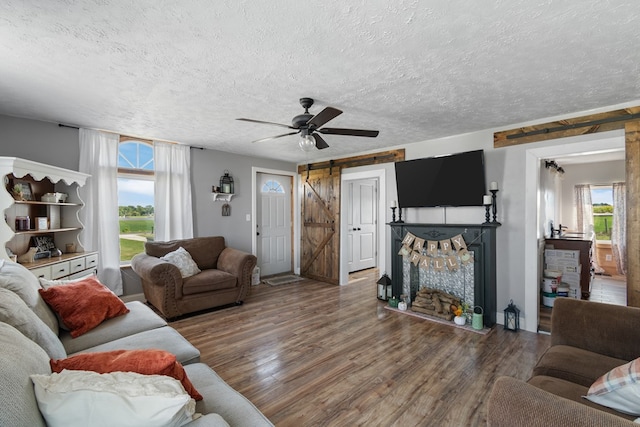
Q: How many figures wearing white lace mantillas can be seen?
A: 0